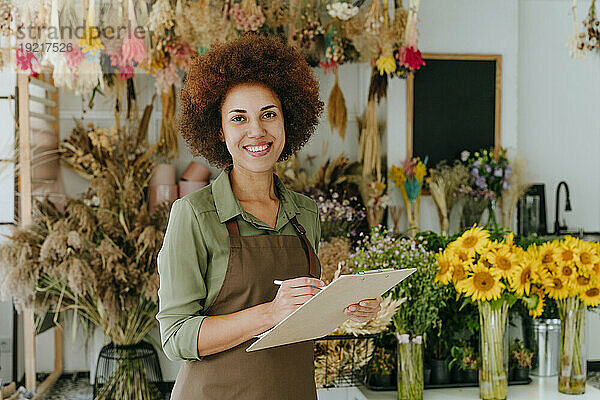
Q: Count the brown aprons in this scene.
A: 1